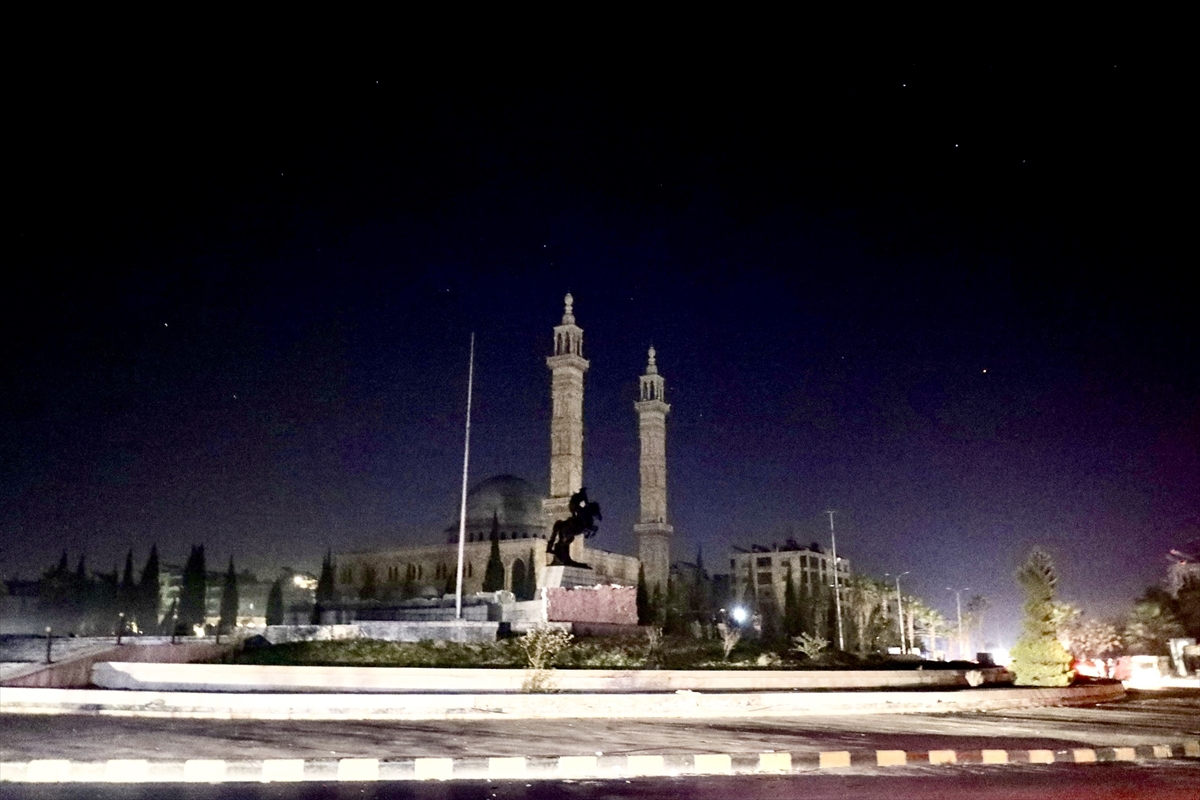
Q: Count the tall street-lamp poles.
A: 3